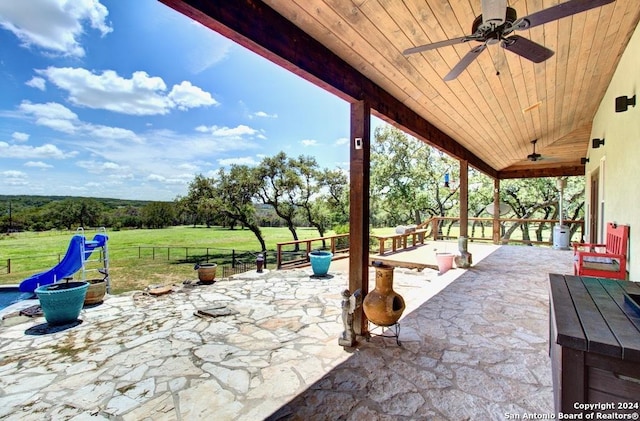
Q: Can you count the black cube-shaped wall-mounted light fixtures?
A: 3